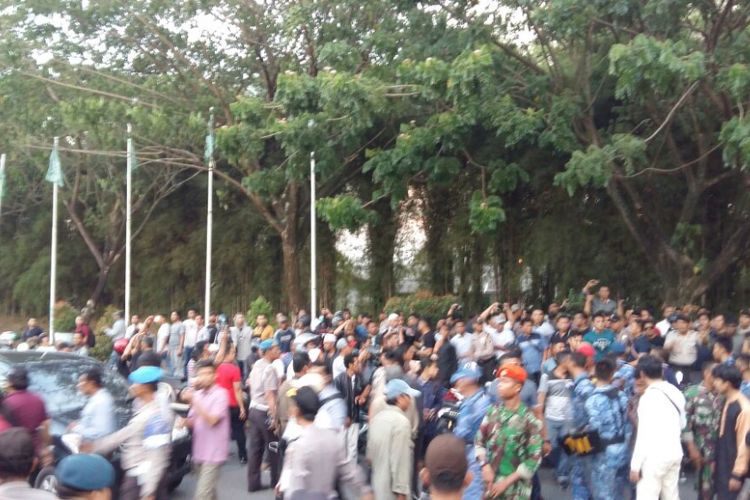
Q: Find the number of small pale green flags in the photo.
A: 4